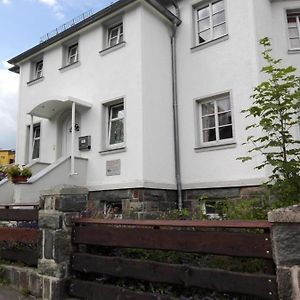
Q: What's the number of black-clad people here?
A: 0